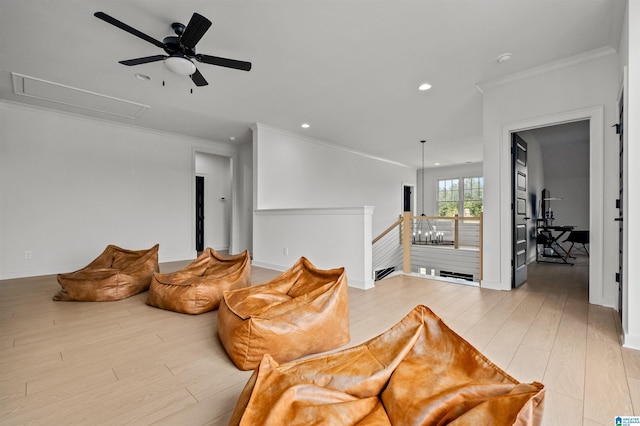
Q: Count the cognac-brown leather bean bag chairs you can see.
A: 4